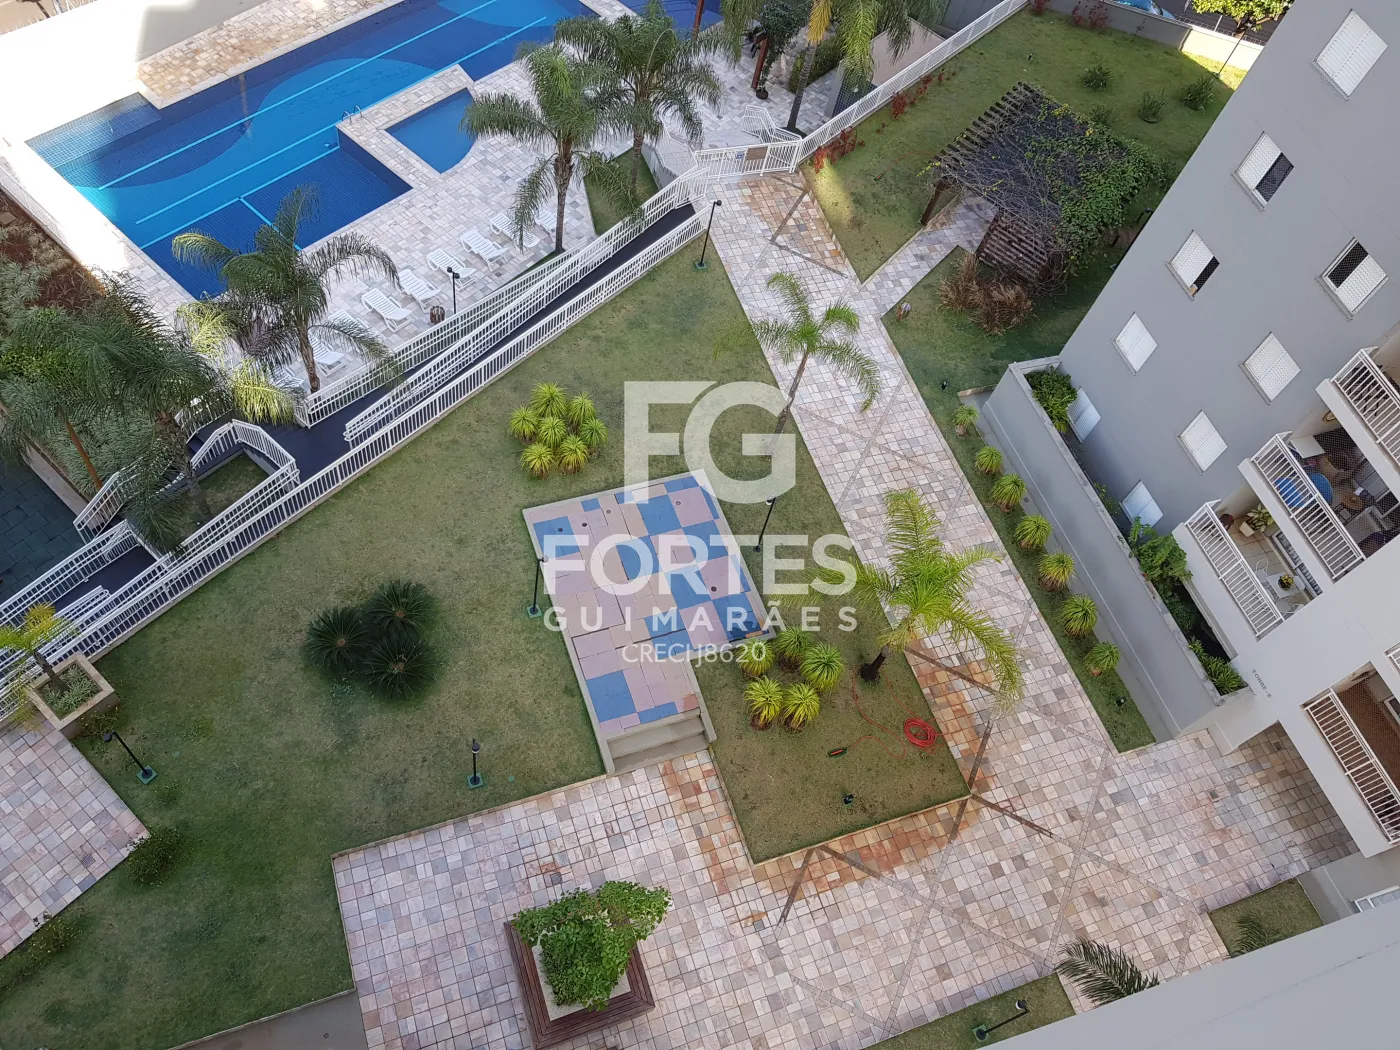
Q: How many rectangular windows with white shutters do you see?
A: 9